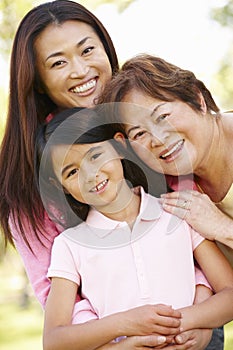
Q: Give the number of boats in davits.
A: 0